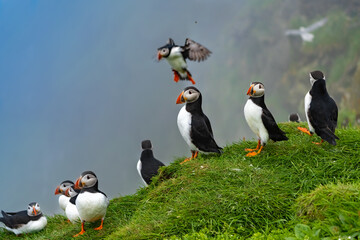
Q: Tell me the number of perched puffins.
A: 9